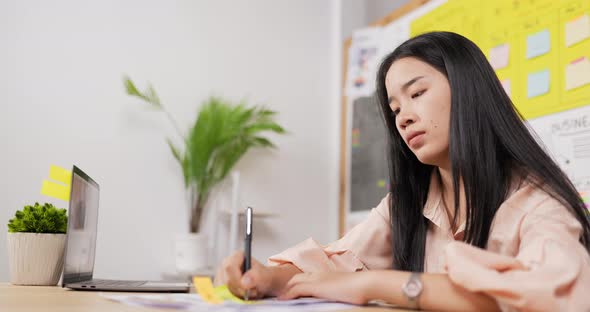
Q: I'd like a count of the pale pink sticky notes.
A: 2